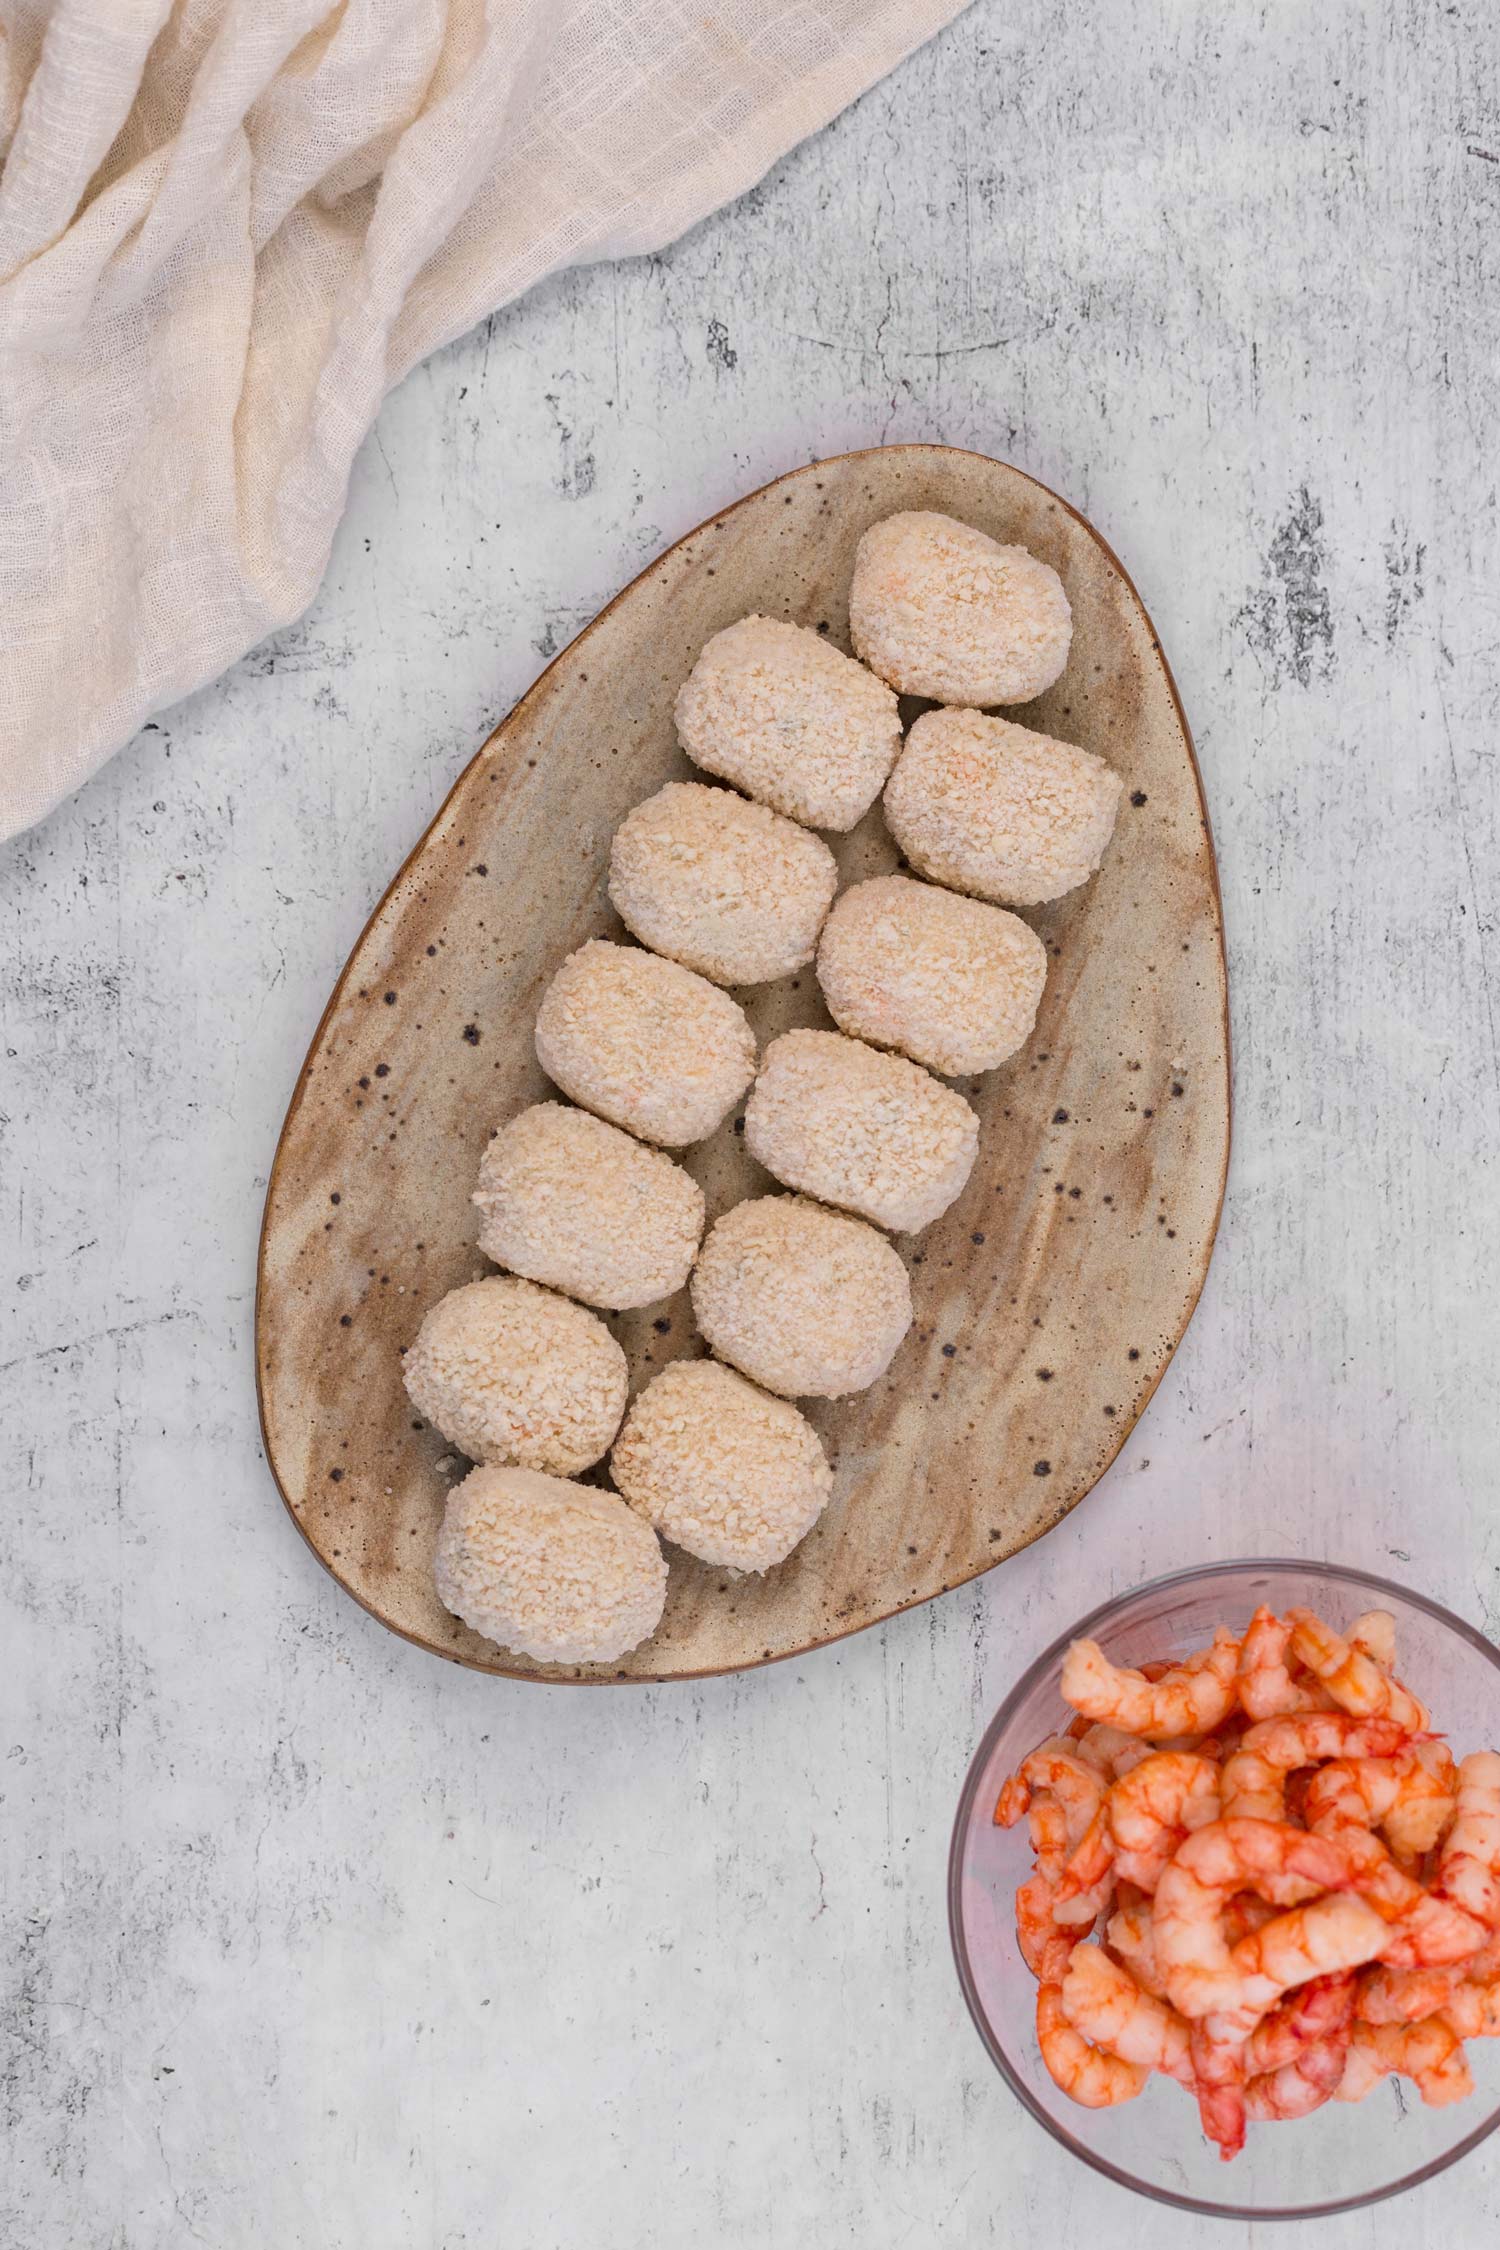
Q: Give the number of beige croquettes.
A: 12